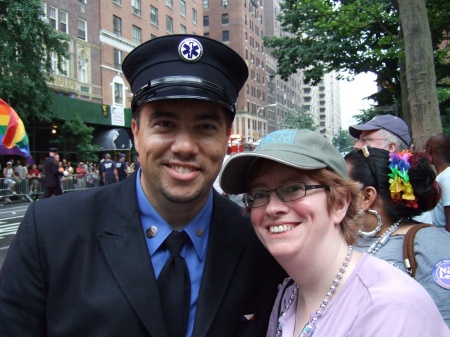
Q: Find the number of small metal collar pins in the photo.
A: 2